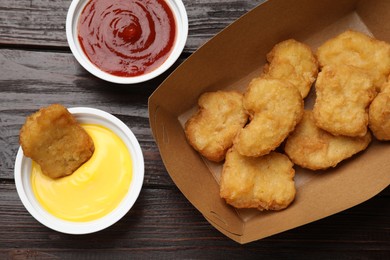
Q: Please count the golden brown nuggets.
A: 9